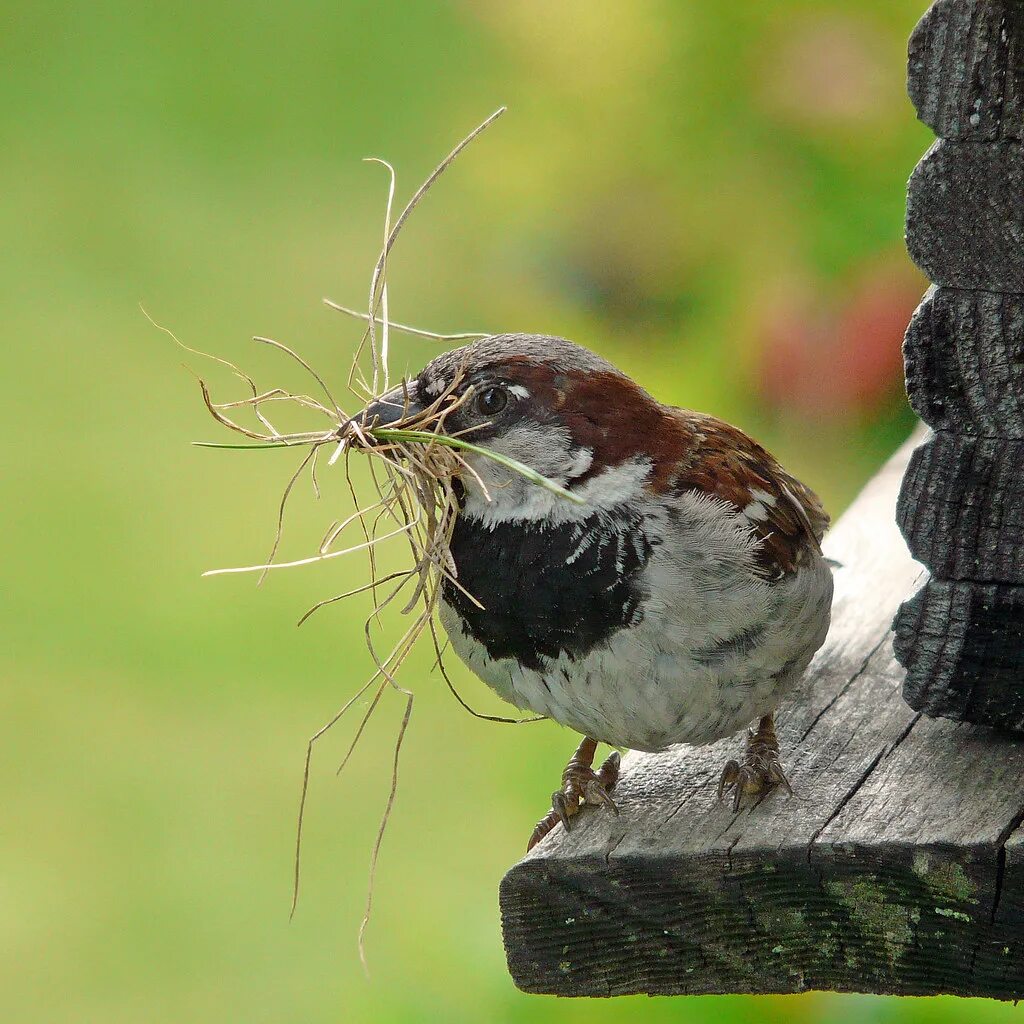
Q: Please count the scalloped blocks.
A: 5